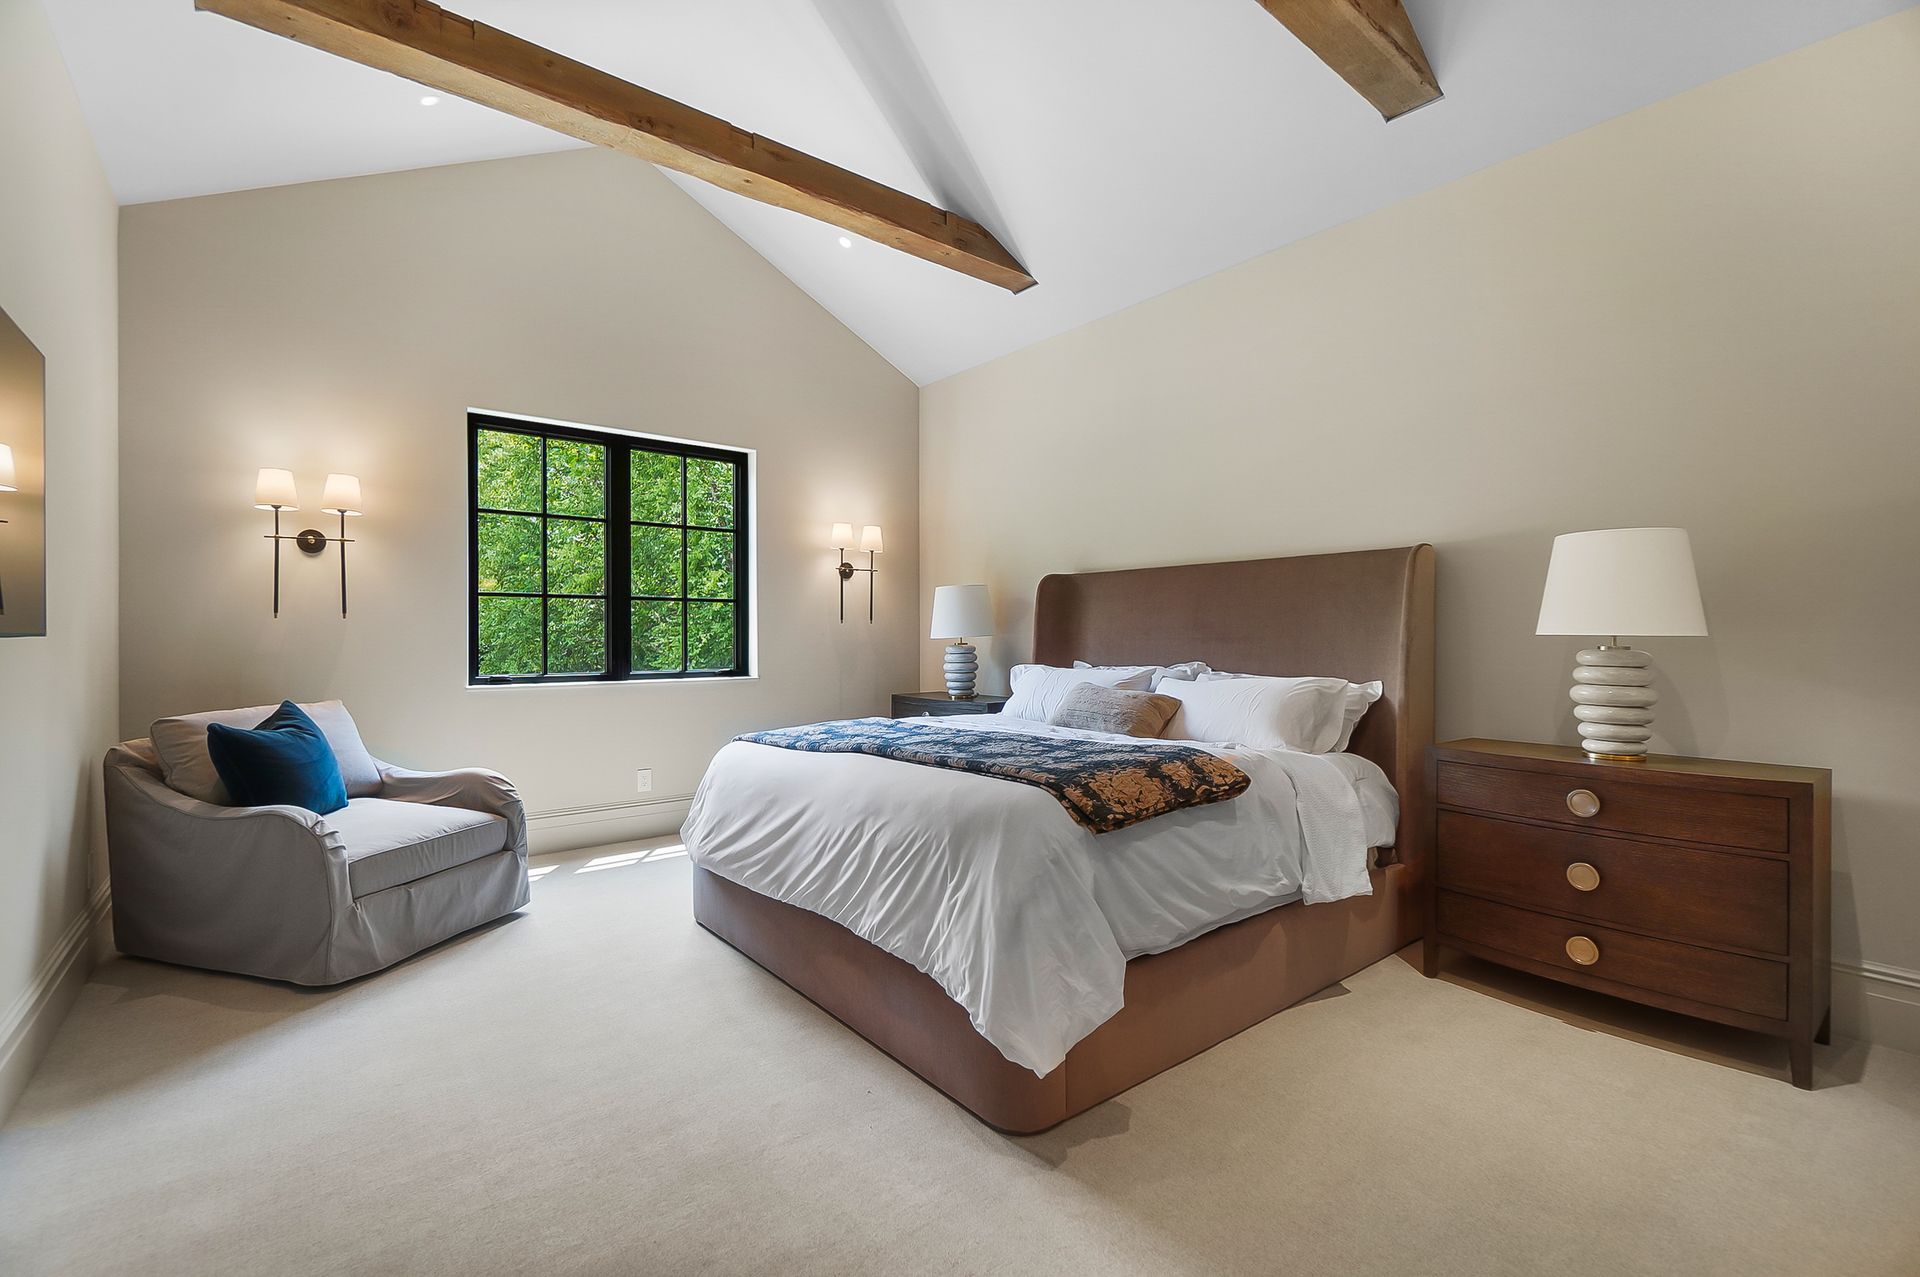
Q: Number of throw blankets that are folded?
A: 1